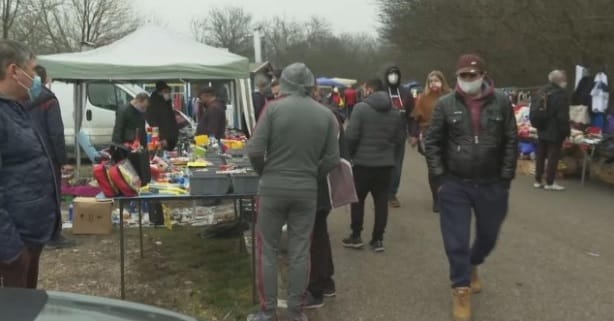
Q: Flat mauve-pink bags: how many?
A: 1